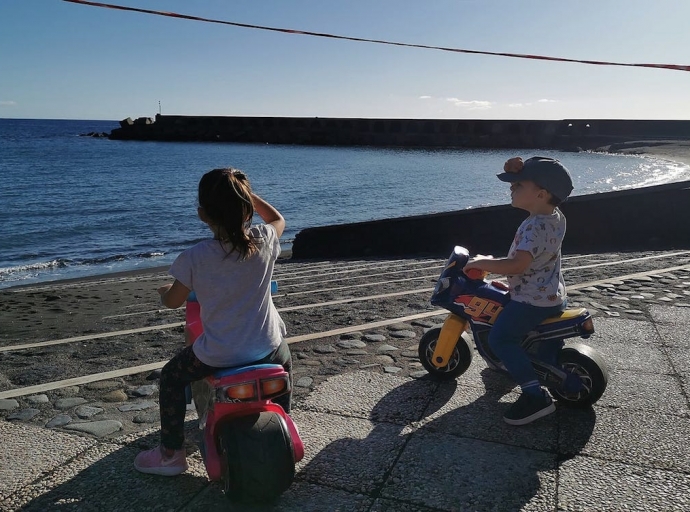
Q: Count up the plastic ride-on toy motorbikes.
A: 2